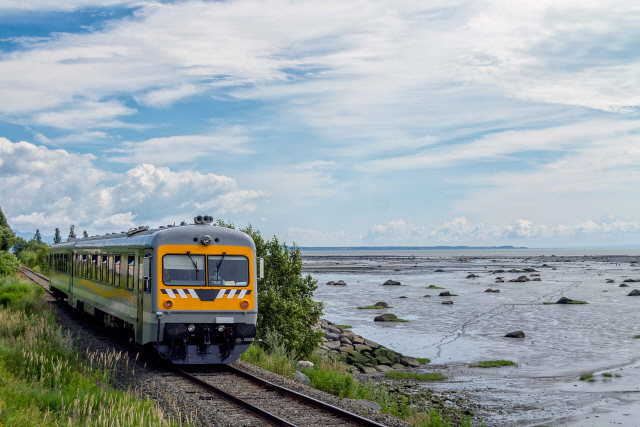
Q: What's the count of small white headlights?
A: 2